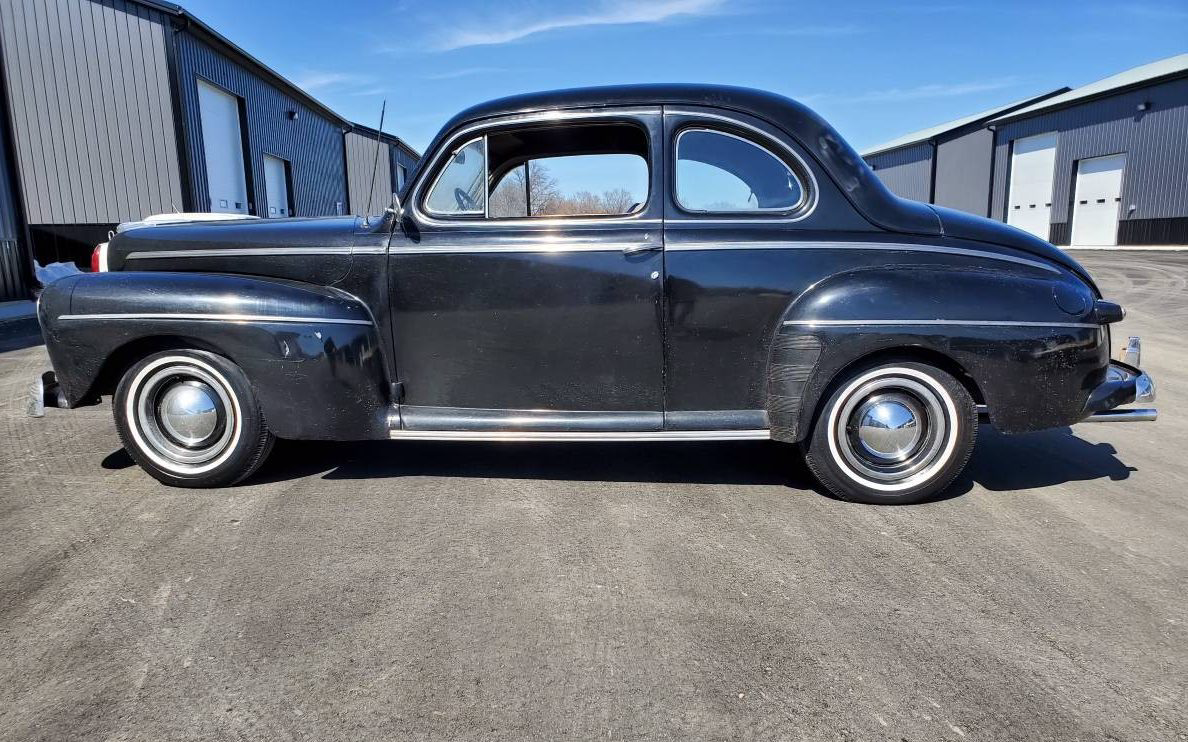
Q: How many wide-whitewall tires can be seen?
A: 2